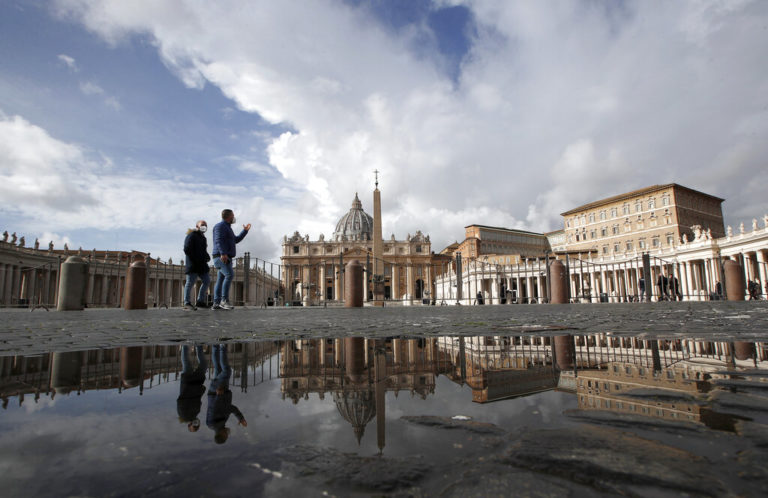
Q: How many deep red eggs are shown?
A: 0